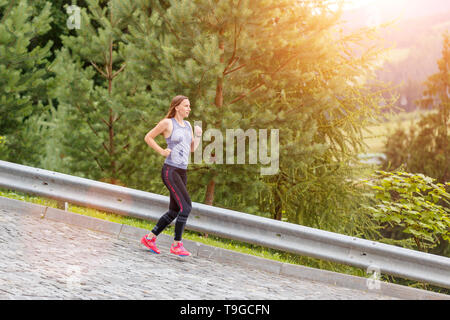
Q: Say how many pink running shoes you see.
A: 2